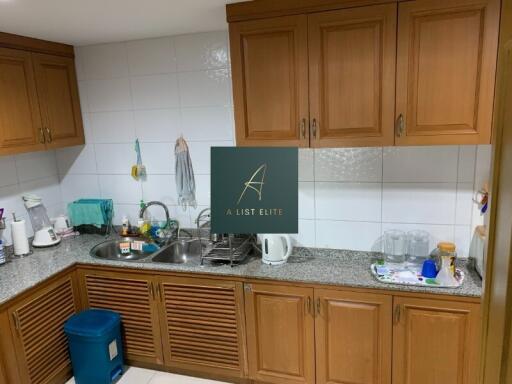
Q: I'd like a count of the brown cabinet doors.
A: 11